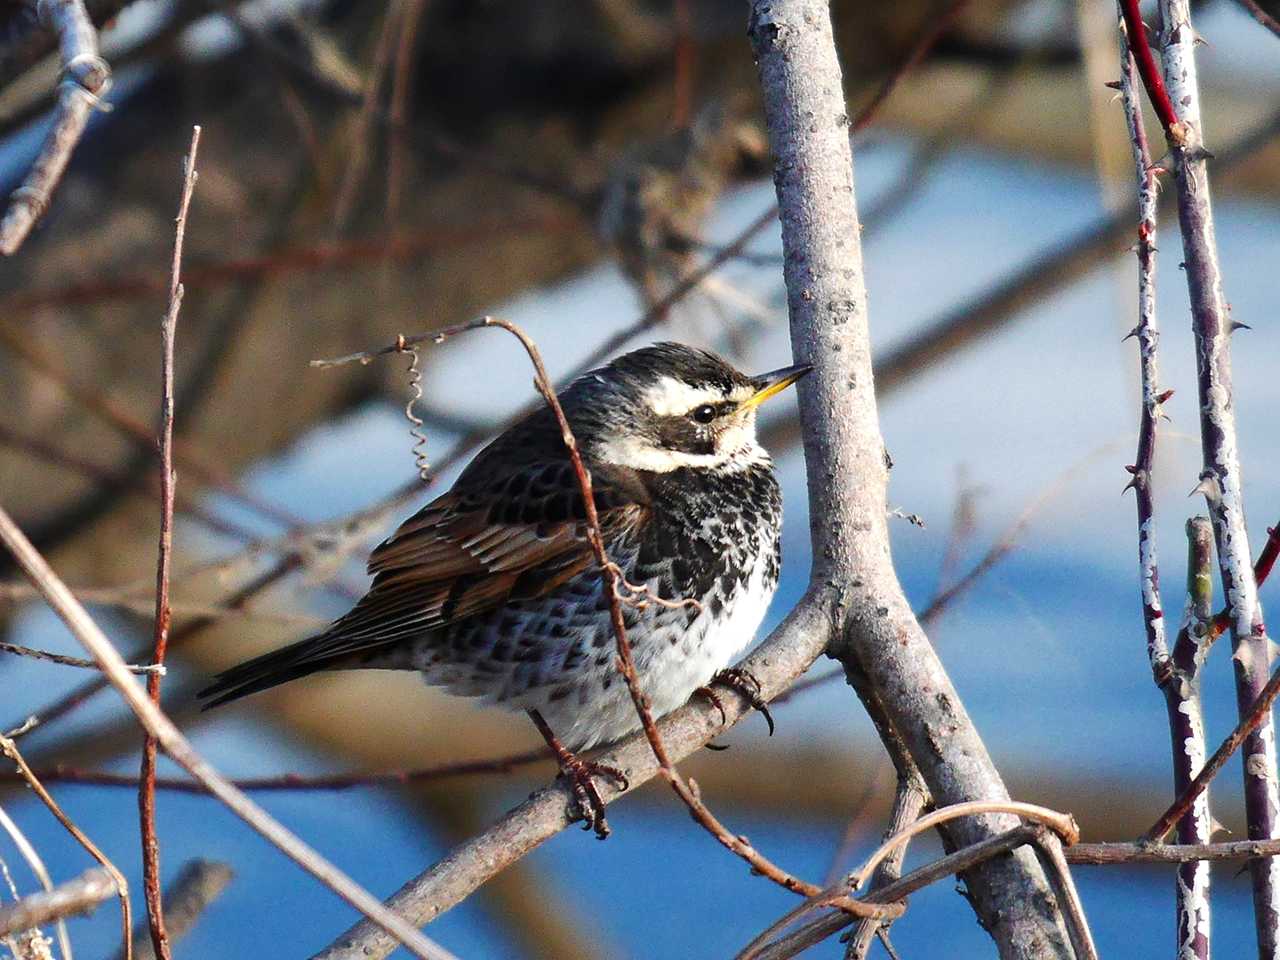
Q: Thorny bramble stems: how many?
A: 2